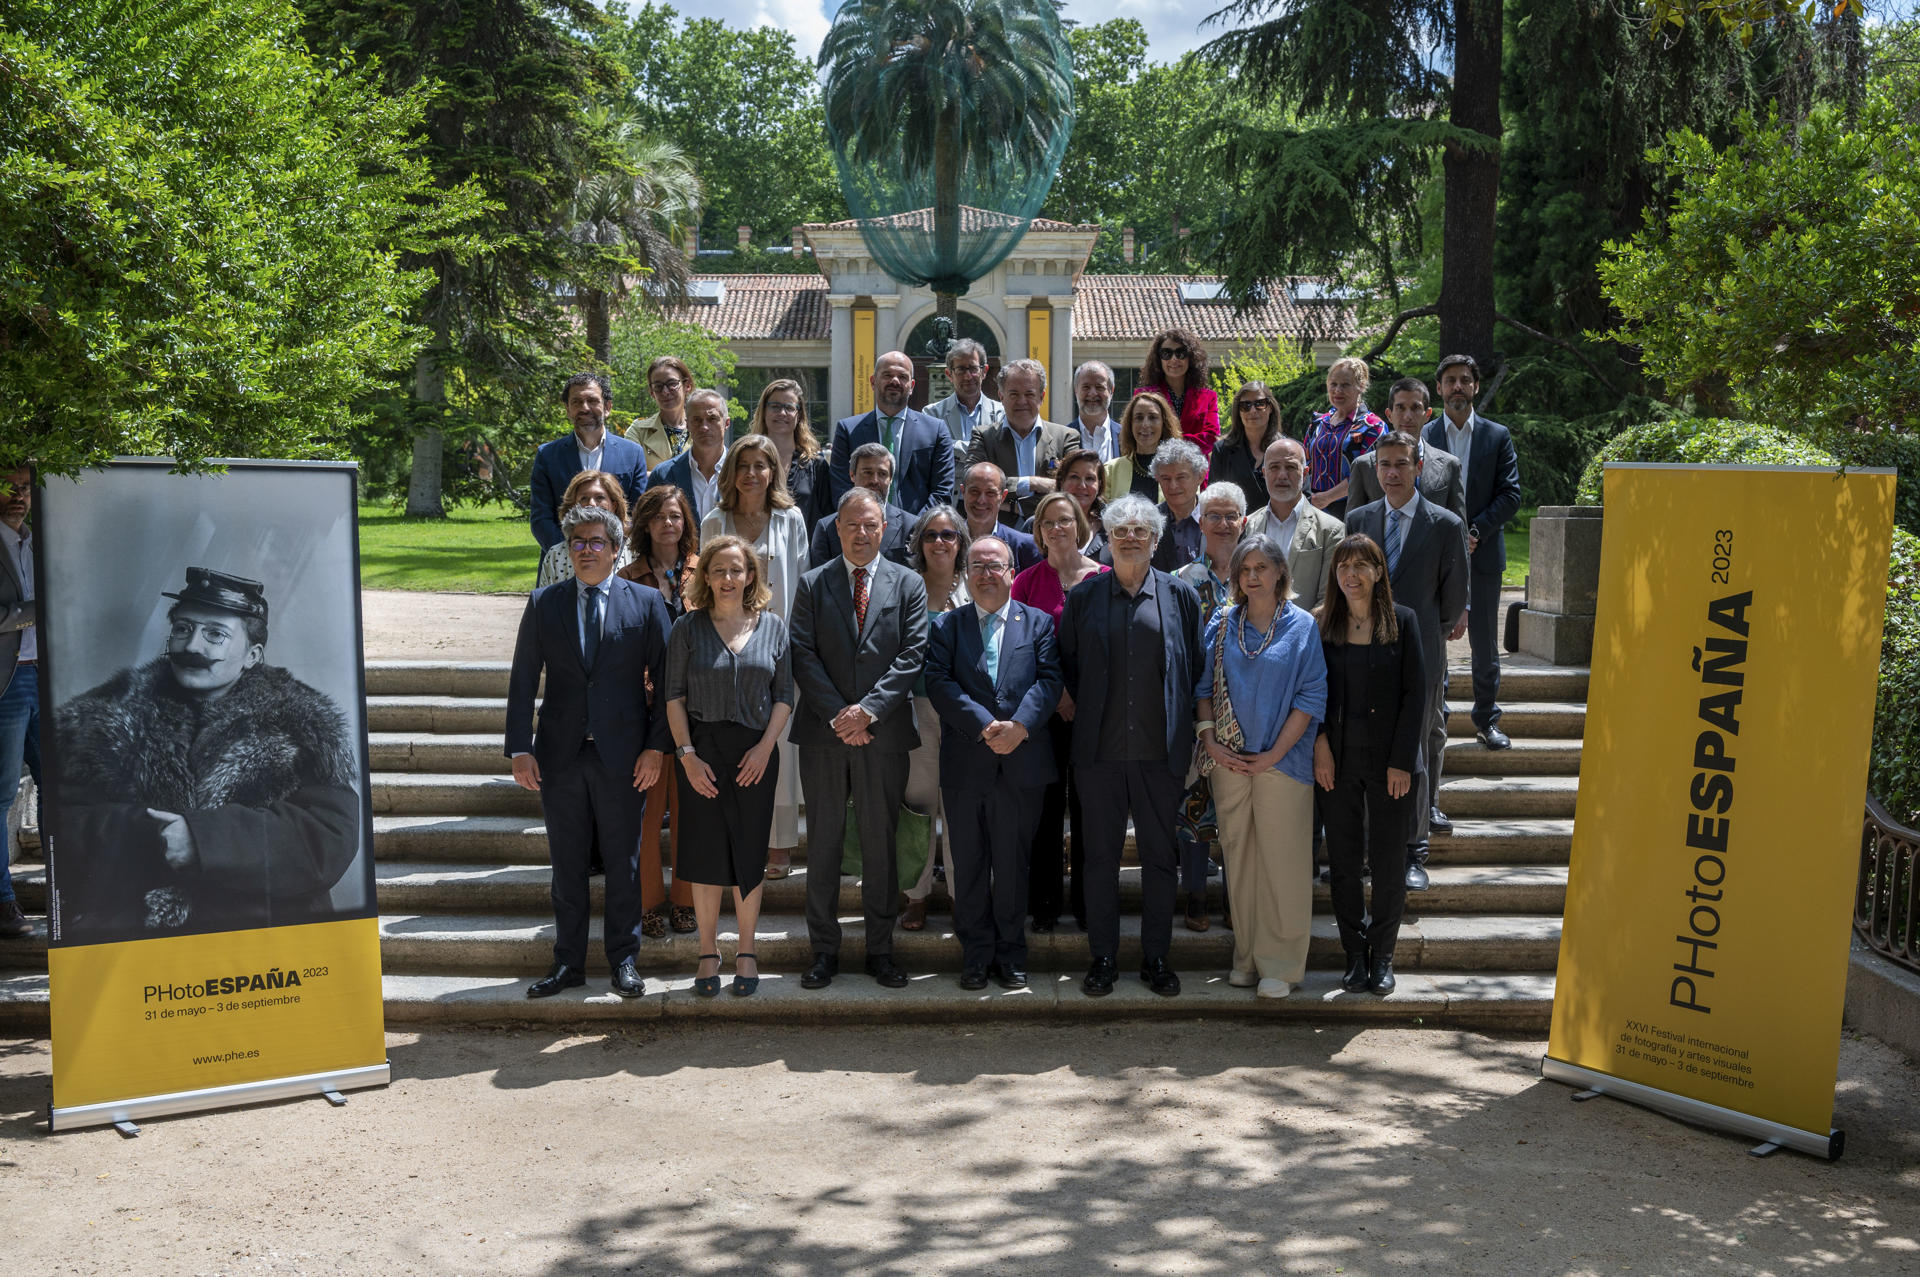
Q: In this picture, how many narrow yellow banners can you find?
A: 2